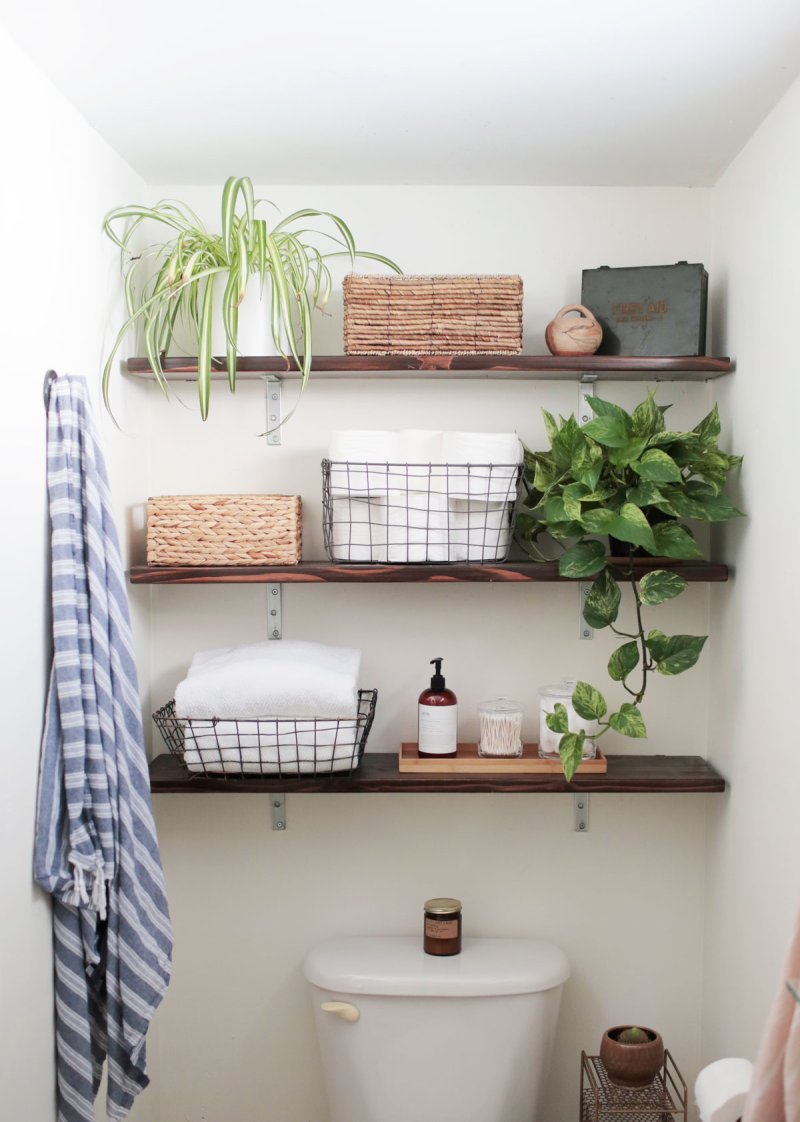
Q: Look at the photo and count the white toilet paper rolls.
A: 7